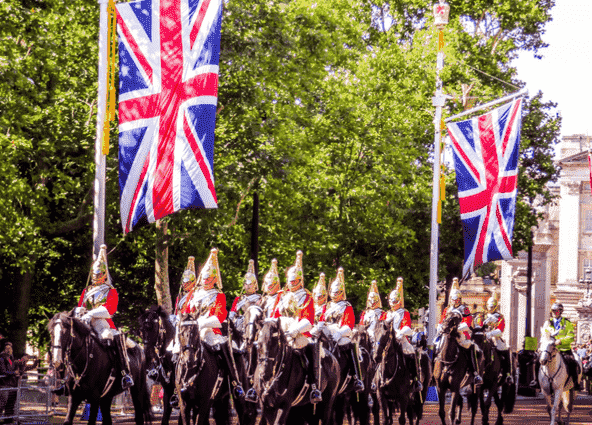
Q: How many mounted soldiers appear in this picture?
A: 12